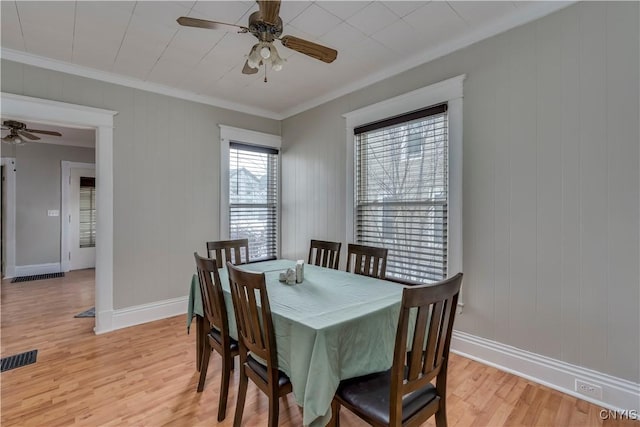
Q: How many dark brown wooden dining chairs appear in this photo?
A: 6